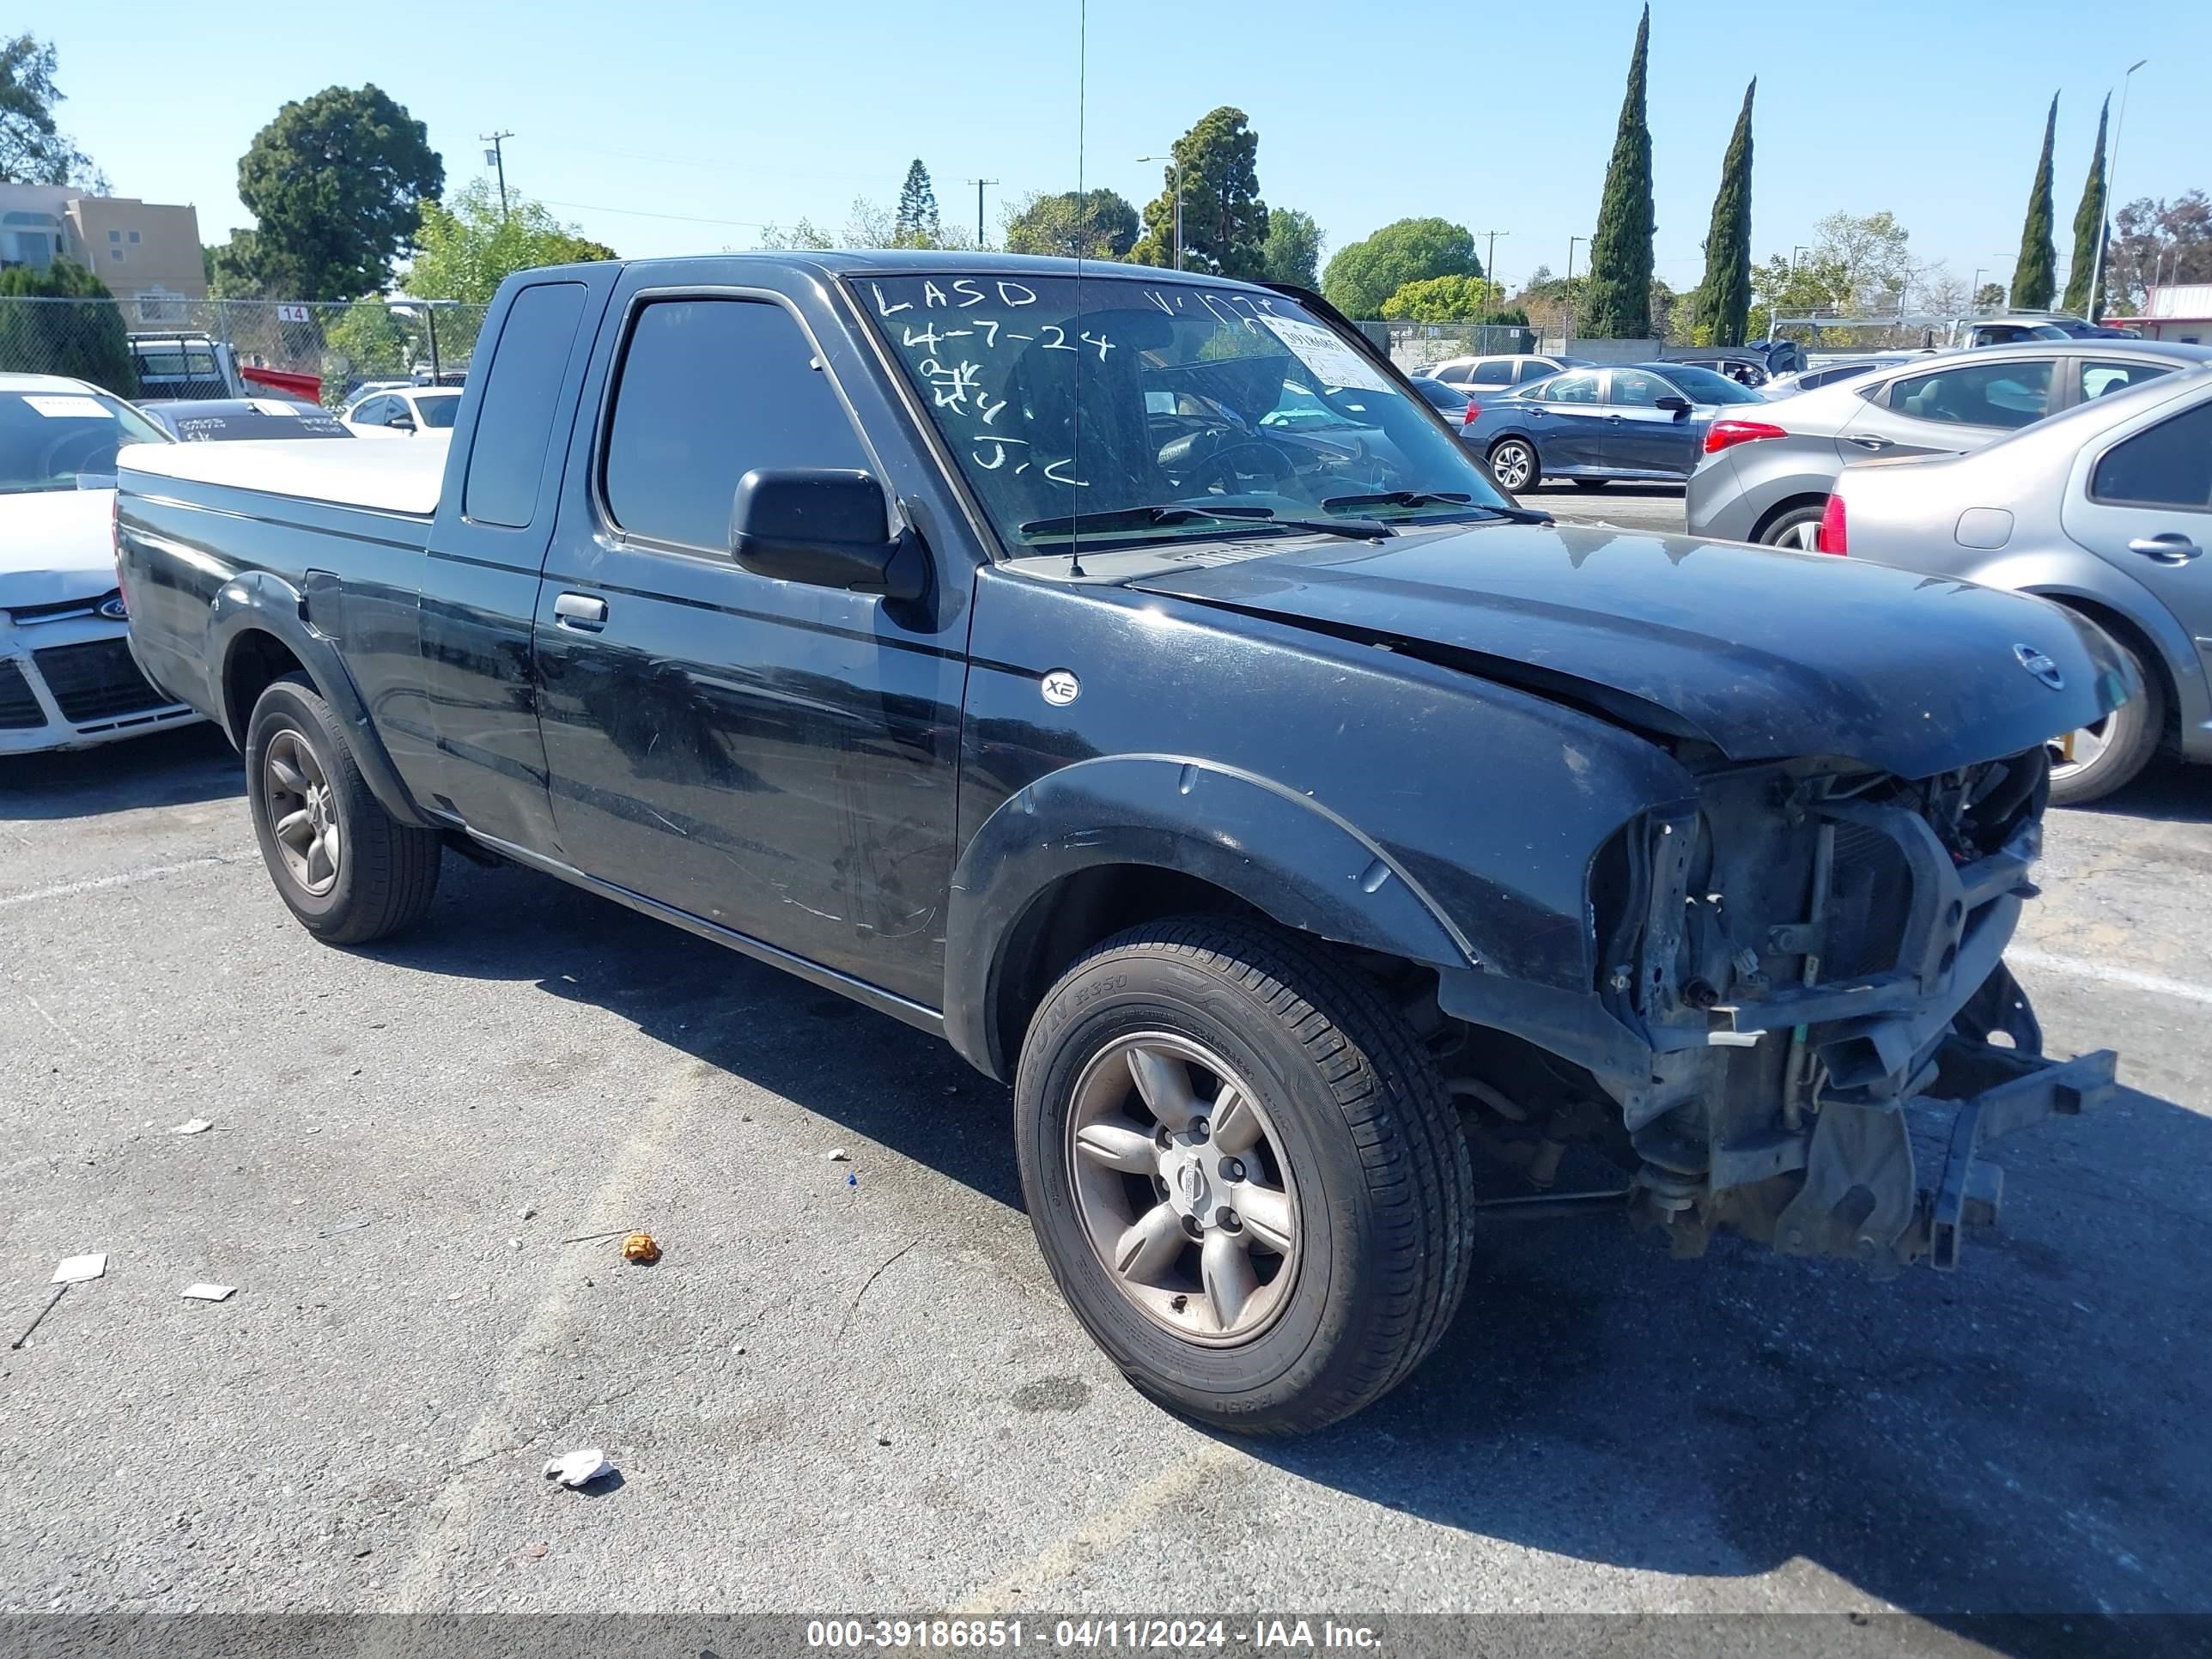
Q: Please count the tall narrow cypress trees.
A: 4